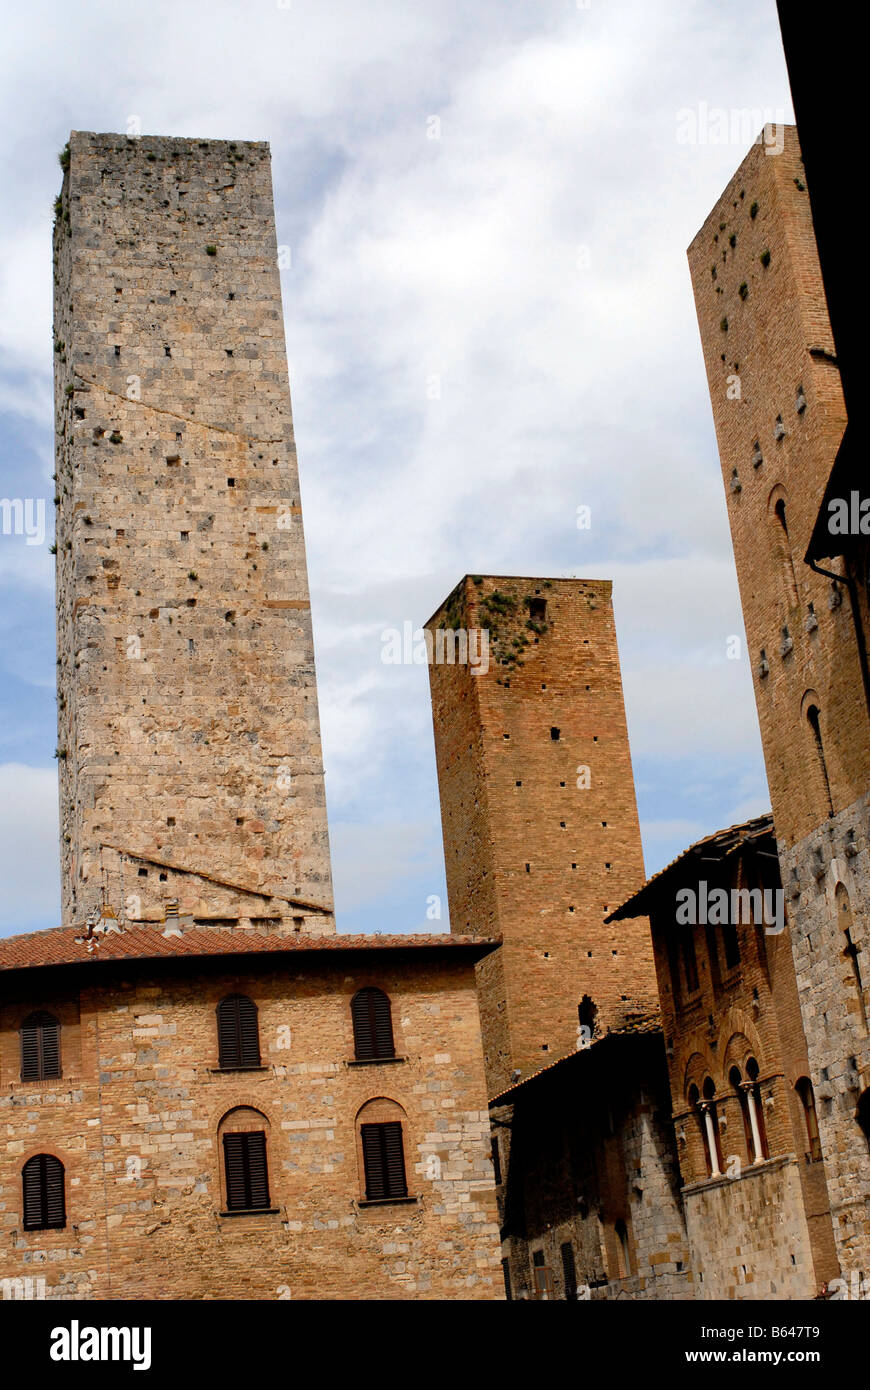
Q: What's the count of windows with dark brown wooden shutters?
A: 6